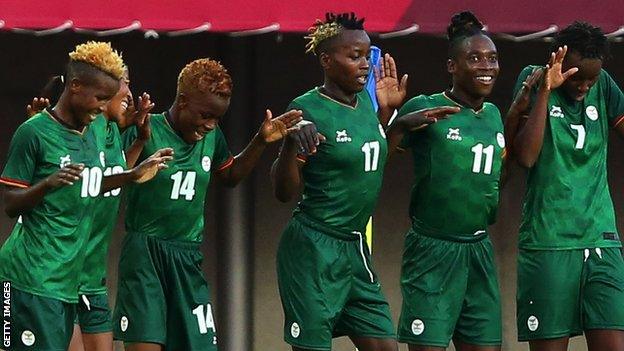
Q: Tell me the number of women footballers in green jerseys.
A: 6